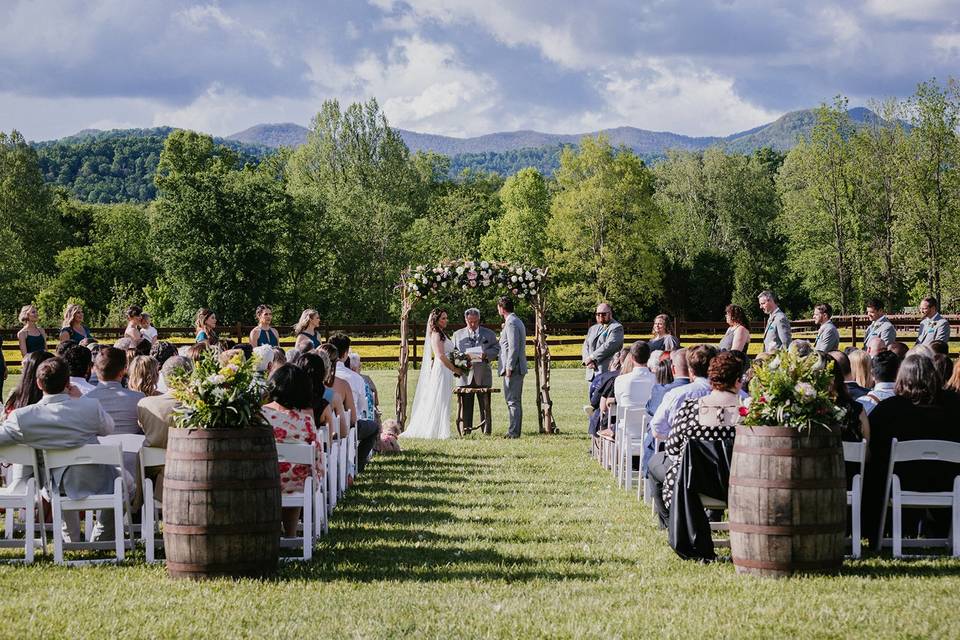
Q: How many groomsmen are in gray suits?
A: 5